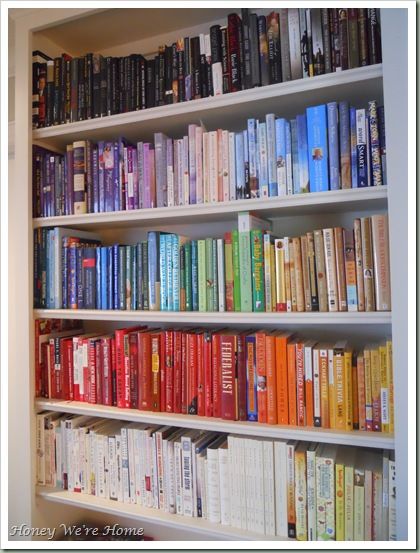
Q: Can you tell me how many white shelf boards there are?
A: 5